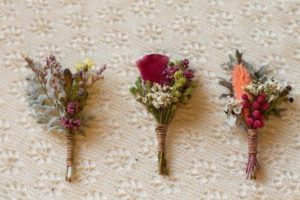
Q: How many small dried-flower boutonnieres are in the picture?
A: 3